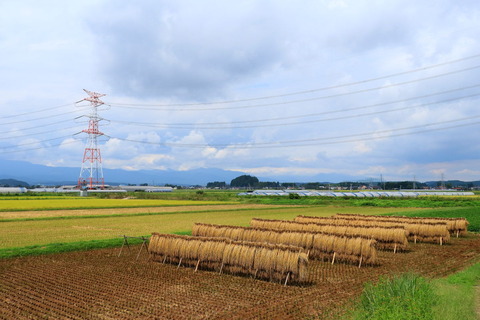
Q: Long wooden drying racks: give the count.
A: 5